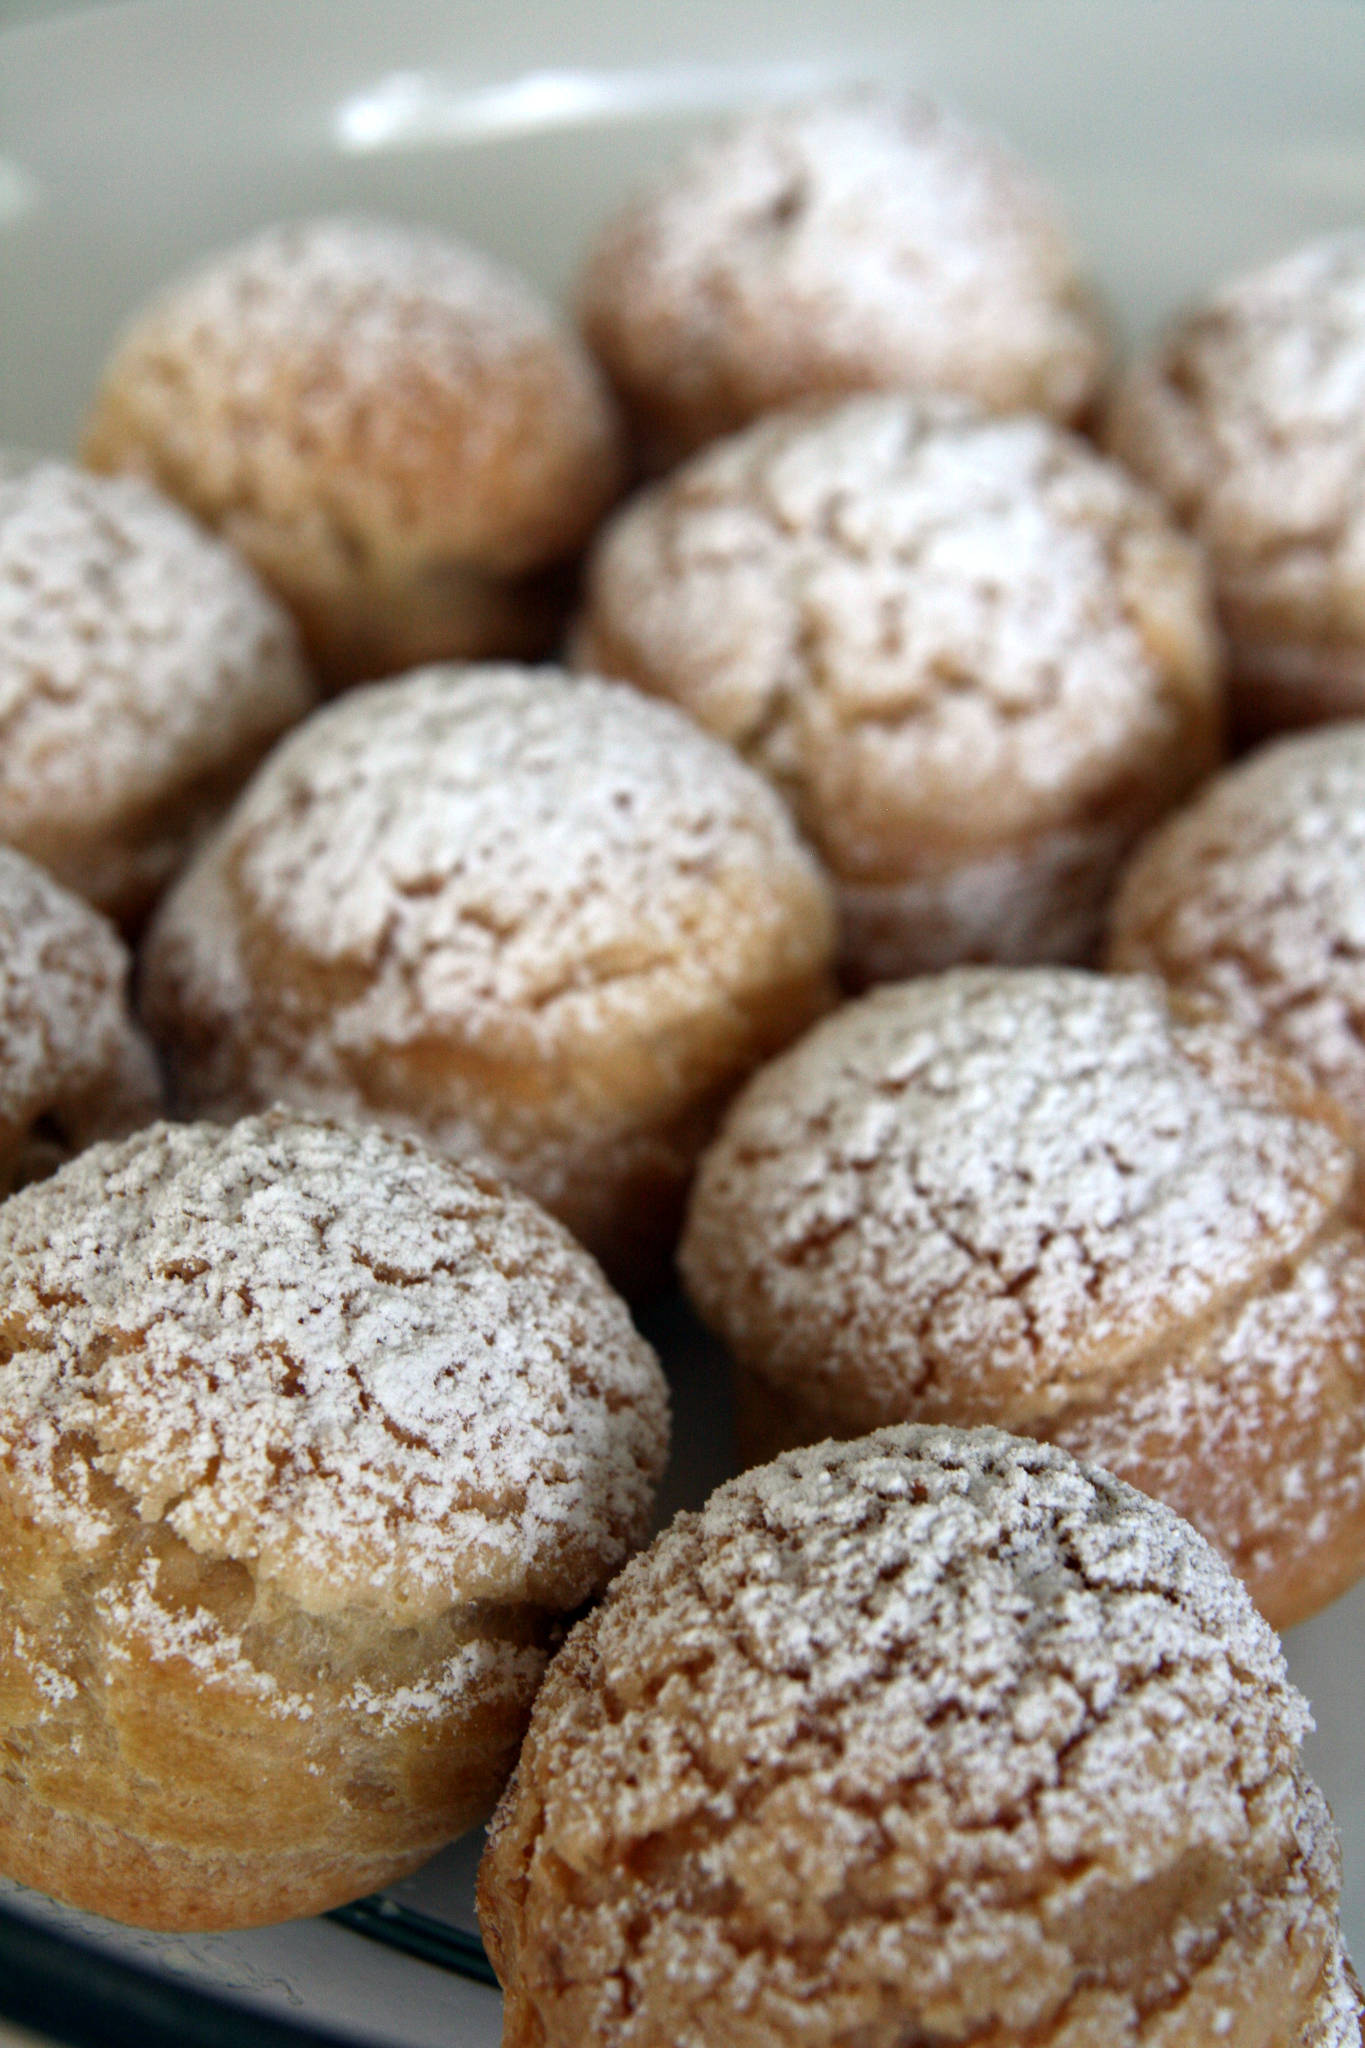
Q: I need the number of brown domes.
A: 11